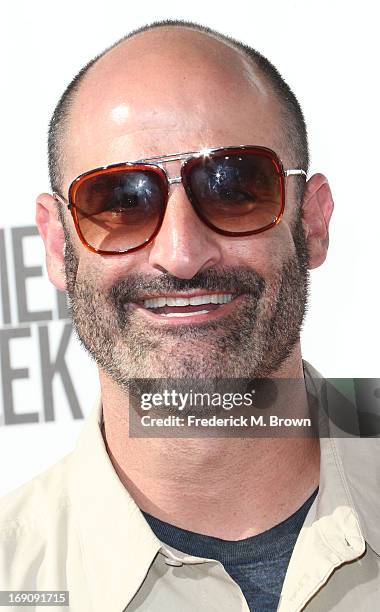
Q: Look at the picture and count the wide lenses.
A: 2